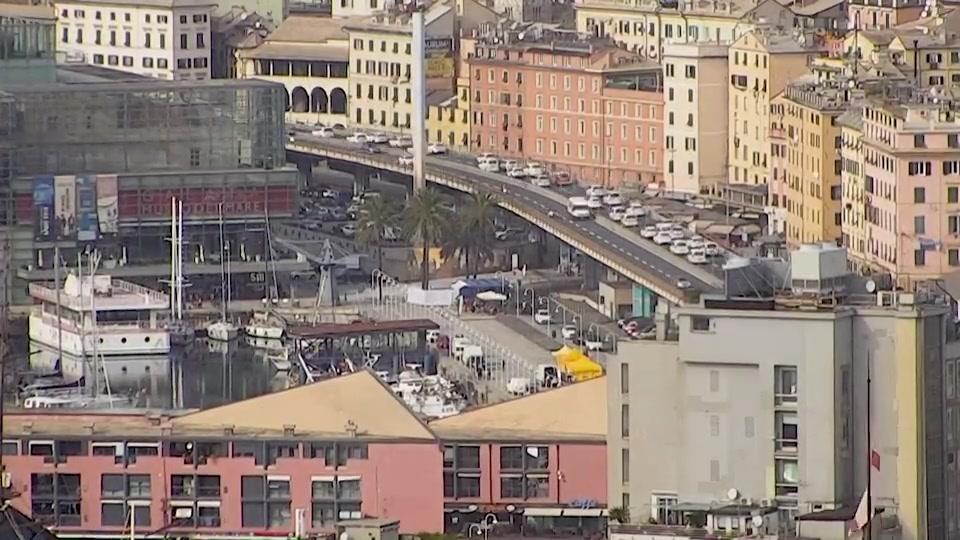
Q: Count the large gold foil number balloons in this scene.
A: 0